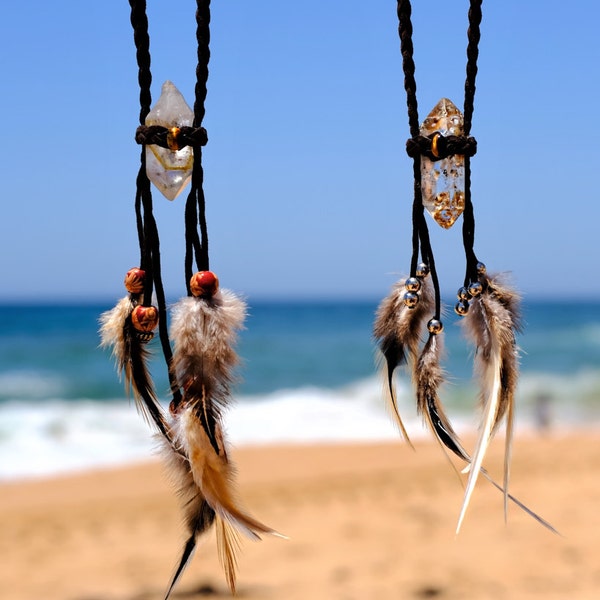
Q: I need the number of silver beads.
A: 8